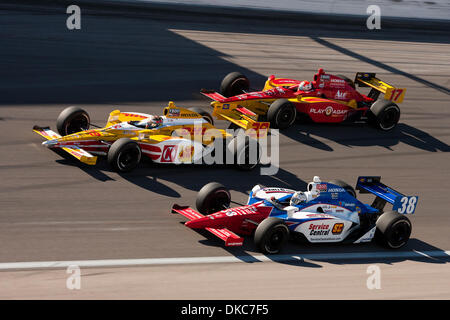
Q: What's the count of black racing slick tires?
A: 12